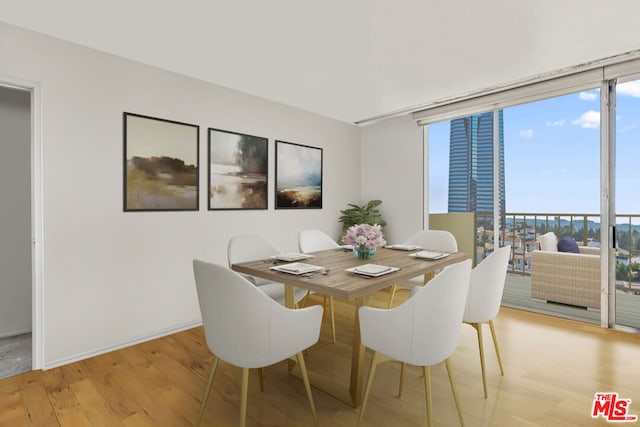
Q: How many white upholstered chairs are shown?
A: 6